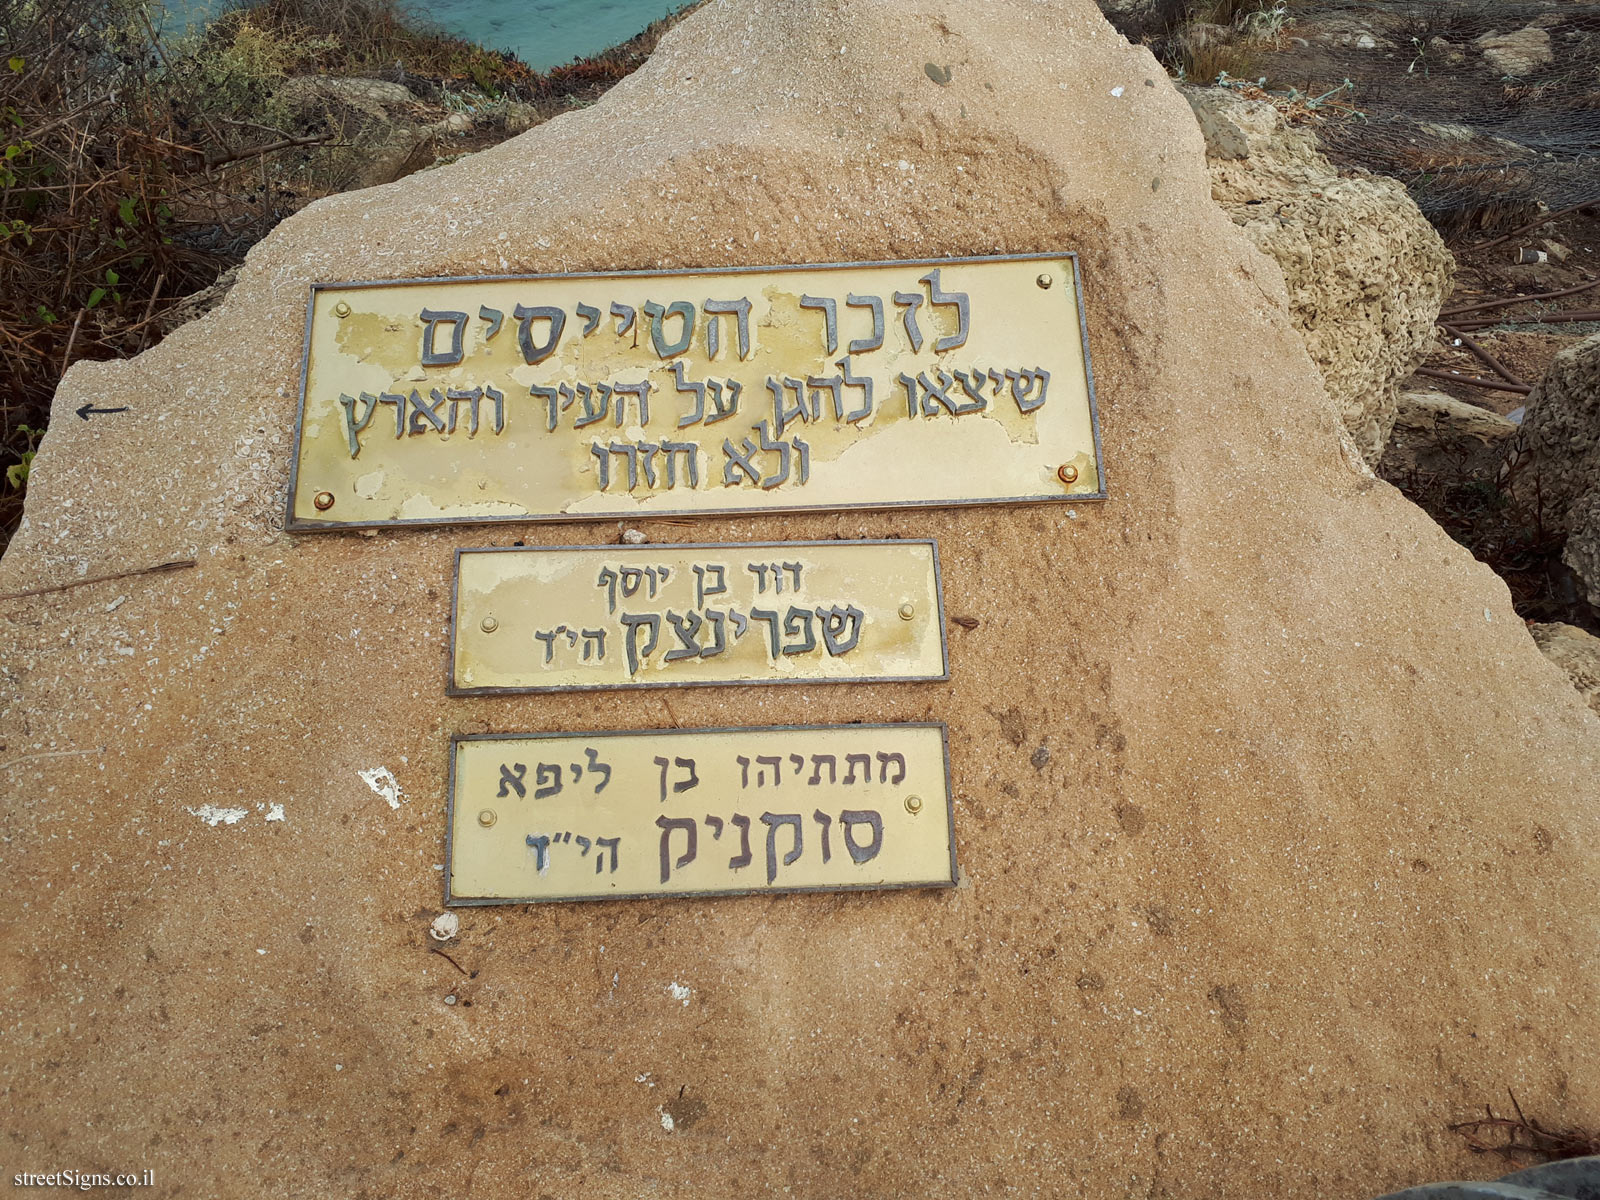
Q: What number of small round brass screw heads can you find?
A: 8